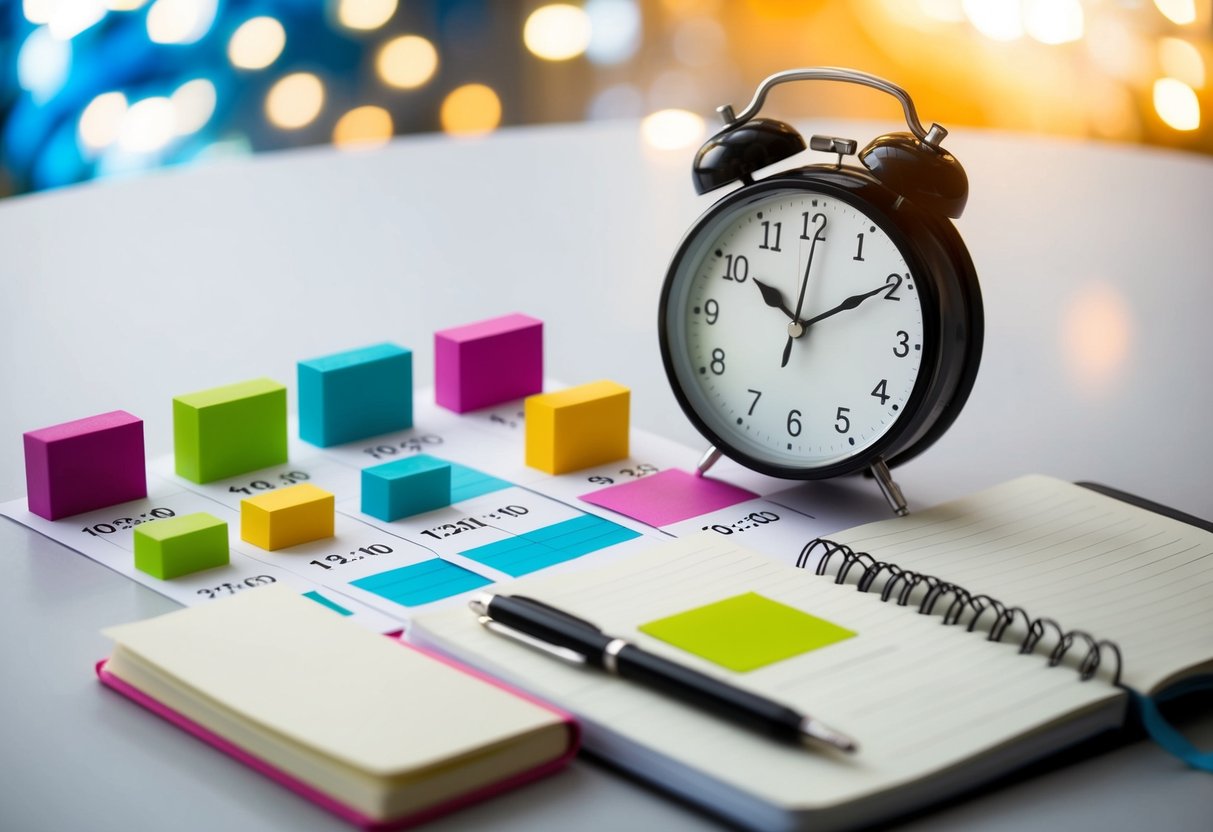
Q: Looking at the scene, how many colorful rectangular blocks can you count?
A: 8